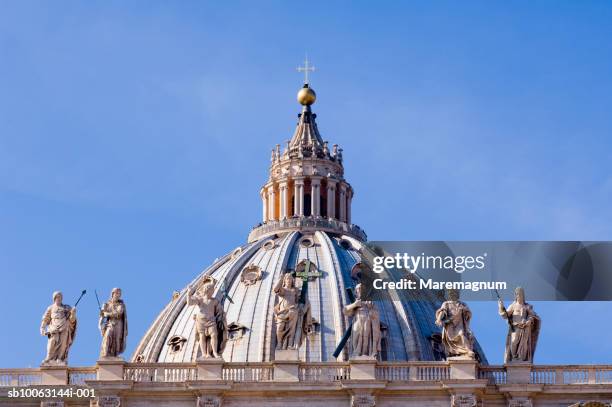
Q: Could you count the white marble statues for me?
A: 7